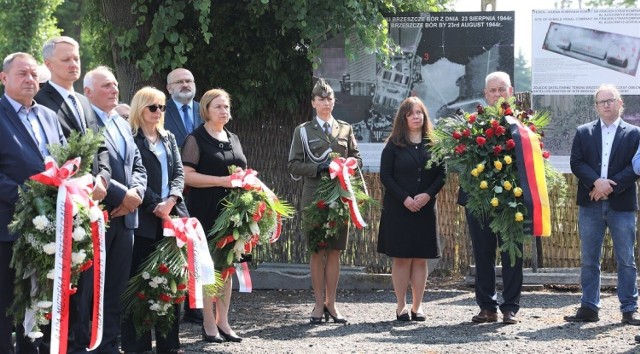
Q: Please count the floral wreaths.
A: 5